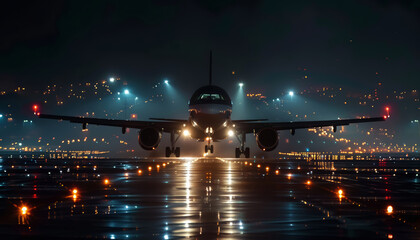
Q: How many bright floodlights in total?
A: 5